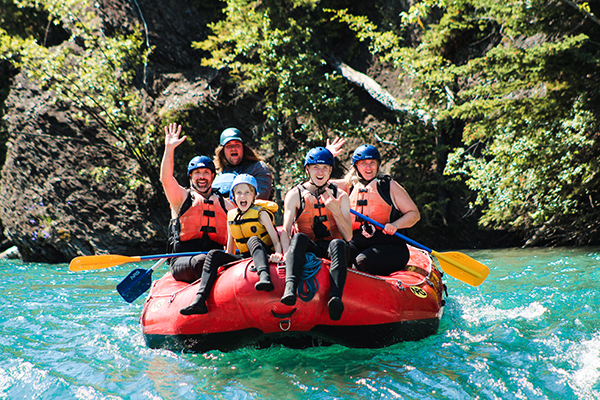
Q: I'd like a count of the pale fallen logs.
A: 1